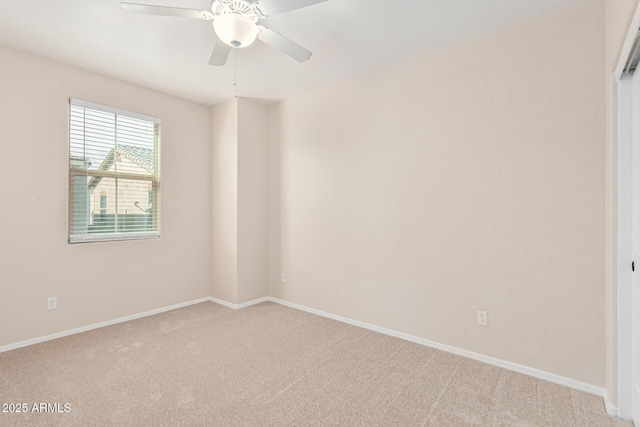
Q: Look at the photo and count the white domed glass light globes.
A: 1